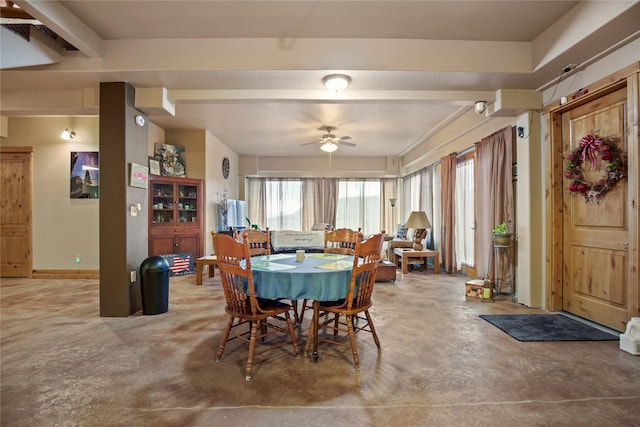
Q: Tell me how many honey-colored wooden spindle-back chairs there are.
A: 4